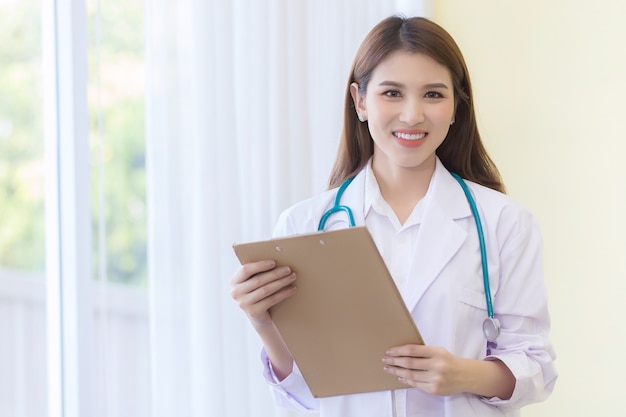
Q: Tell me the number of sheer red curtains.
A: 0